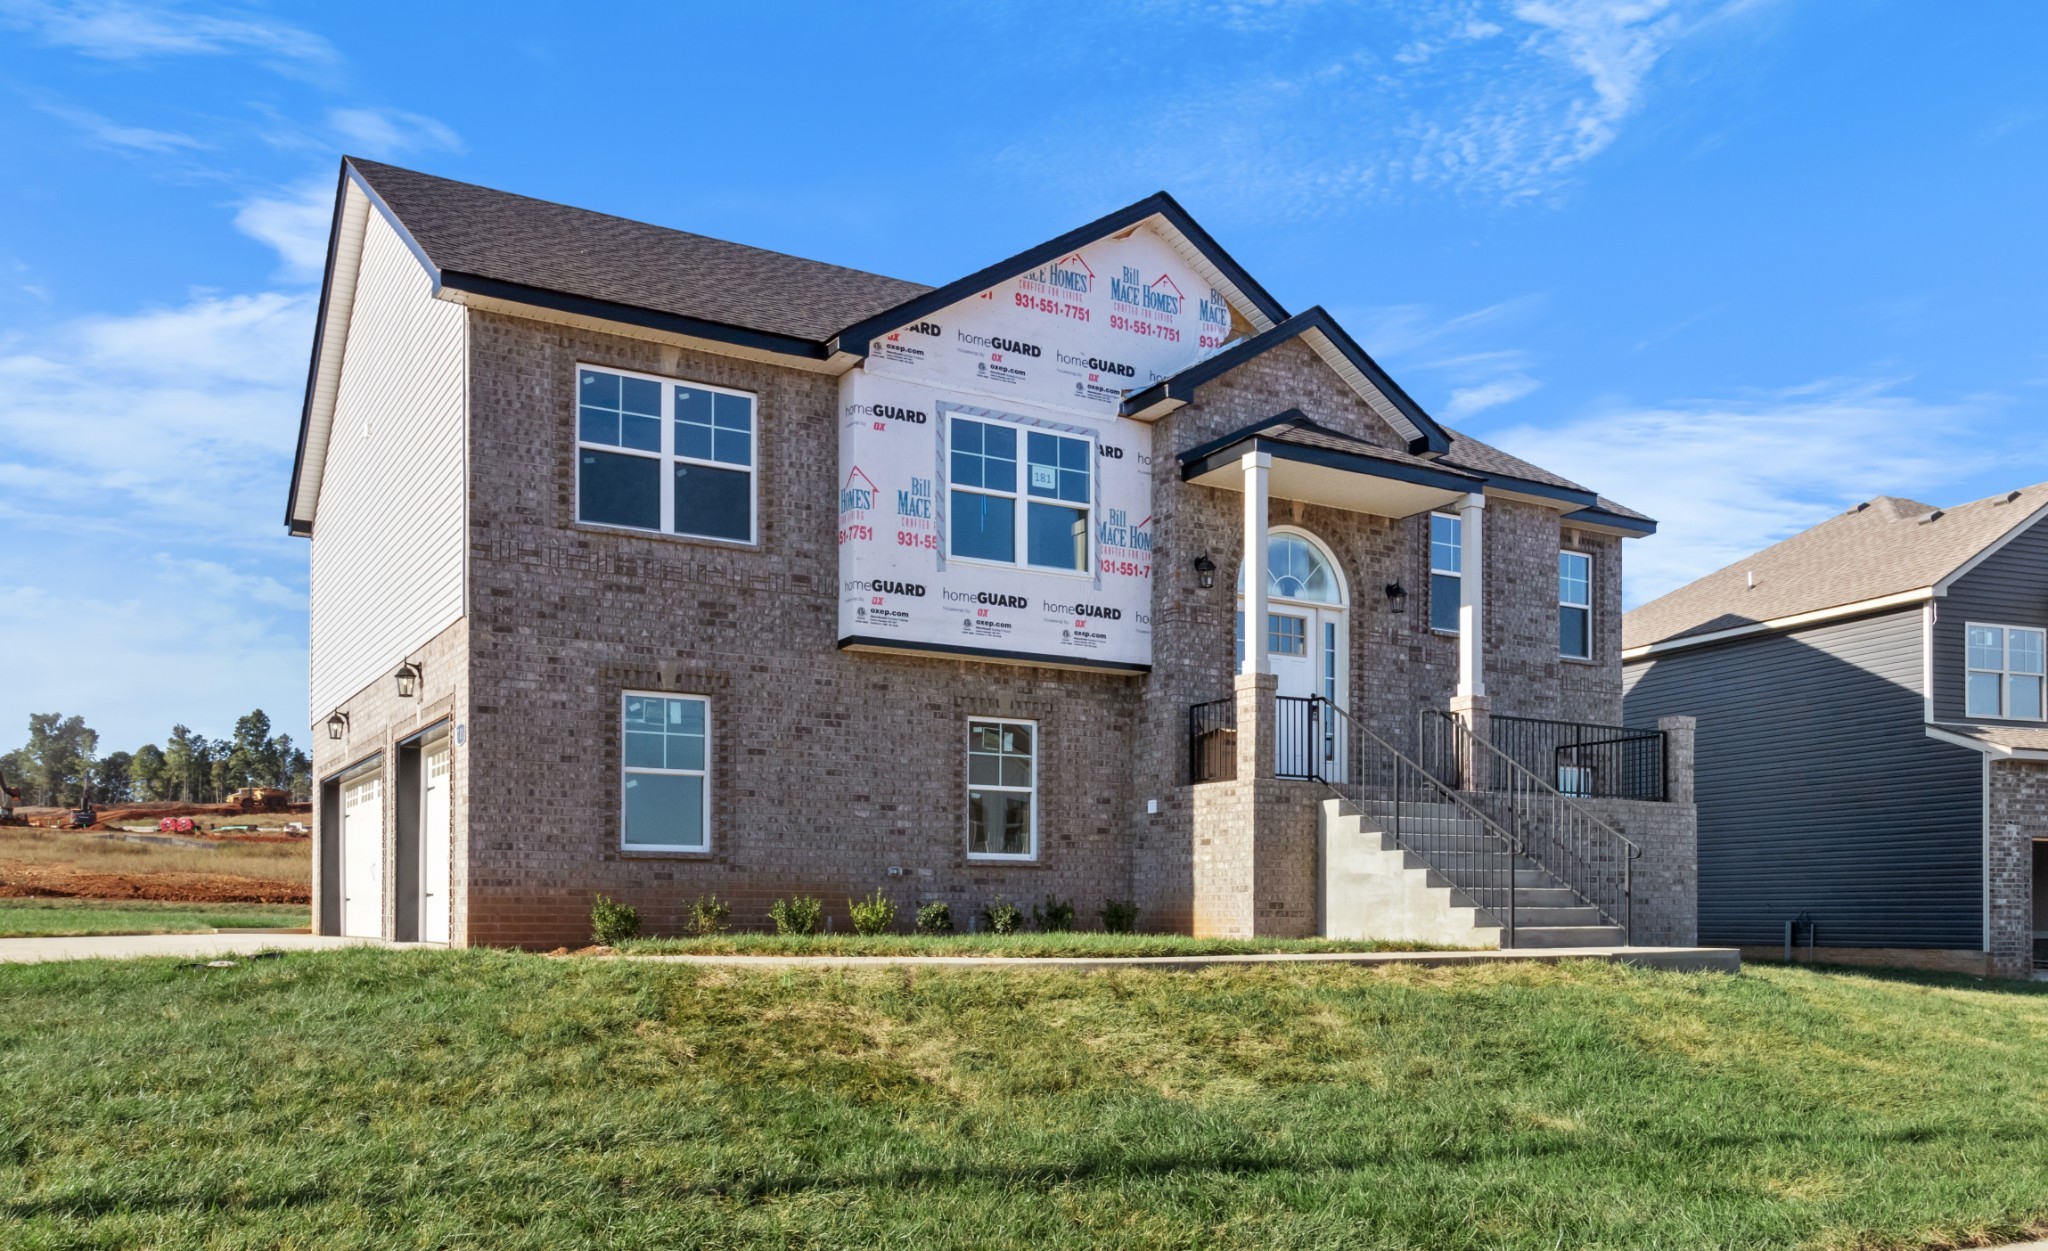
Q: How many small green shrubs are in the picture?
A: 8